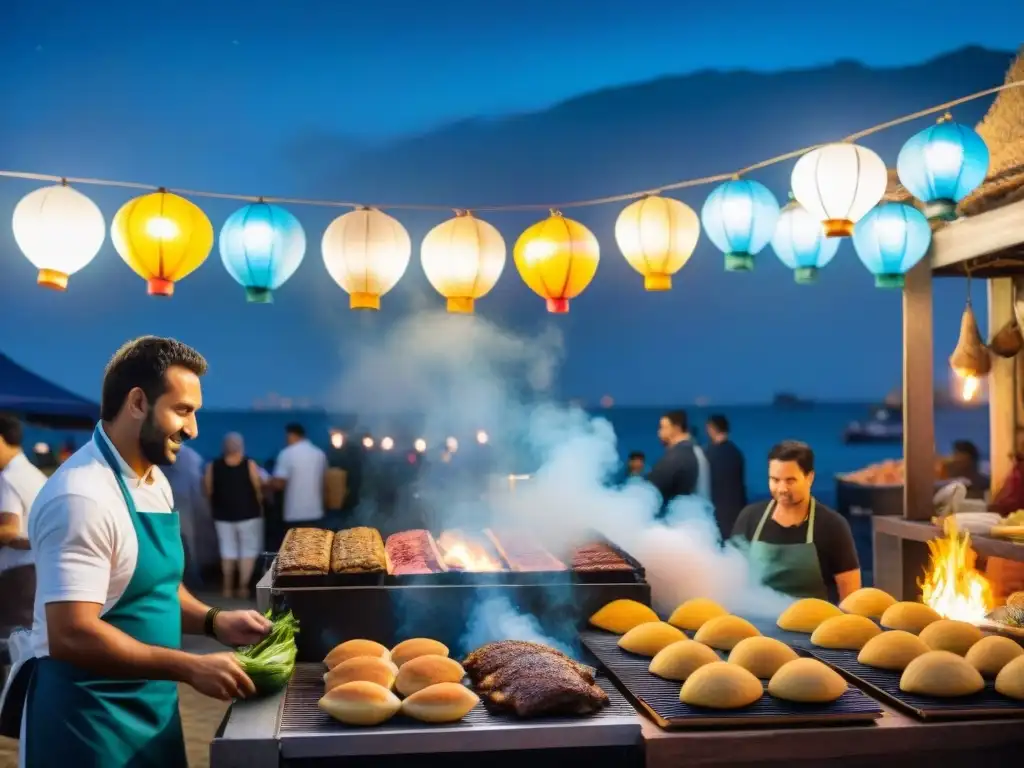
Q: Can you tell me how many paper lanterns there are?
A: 12